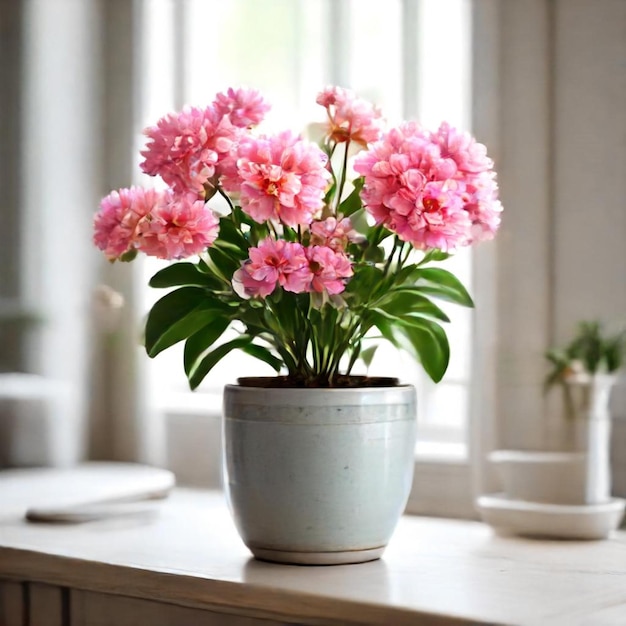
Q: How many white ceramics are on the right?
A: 3